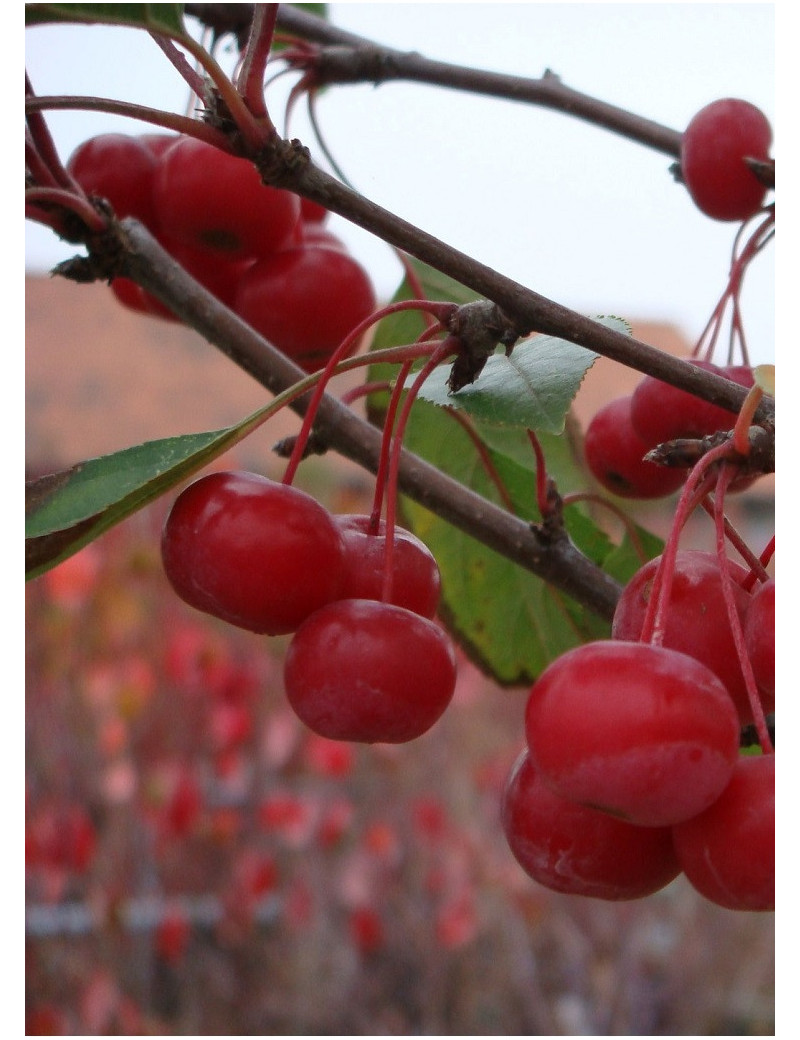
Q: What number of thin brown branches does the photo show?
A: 3